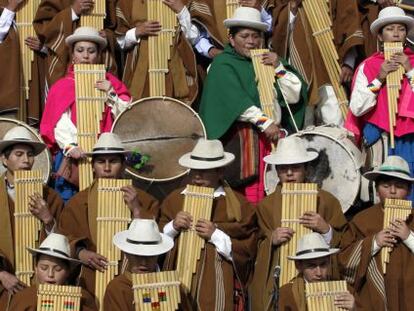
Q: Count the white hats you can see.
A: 11